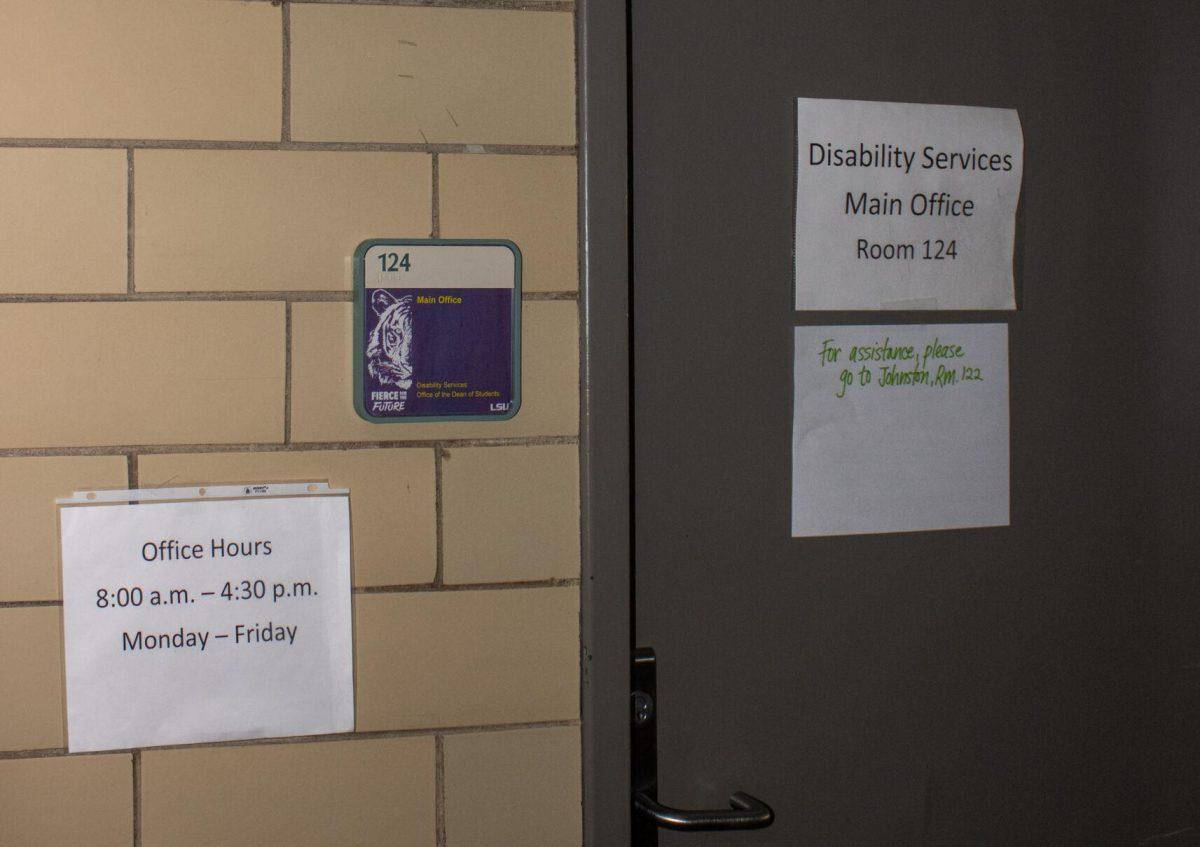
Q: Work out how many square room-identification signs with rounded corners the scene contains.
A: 1